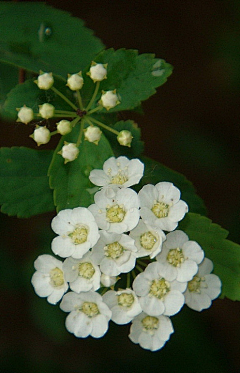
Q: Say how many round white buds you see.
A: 11